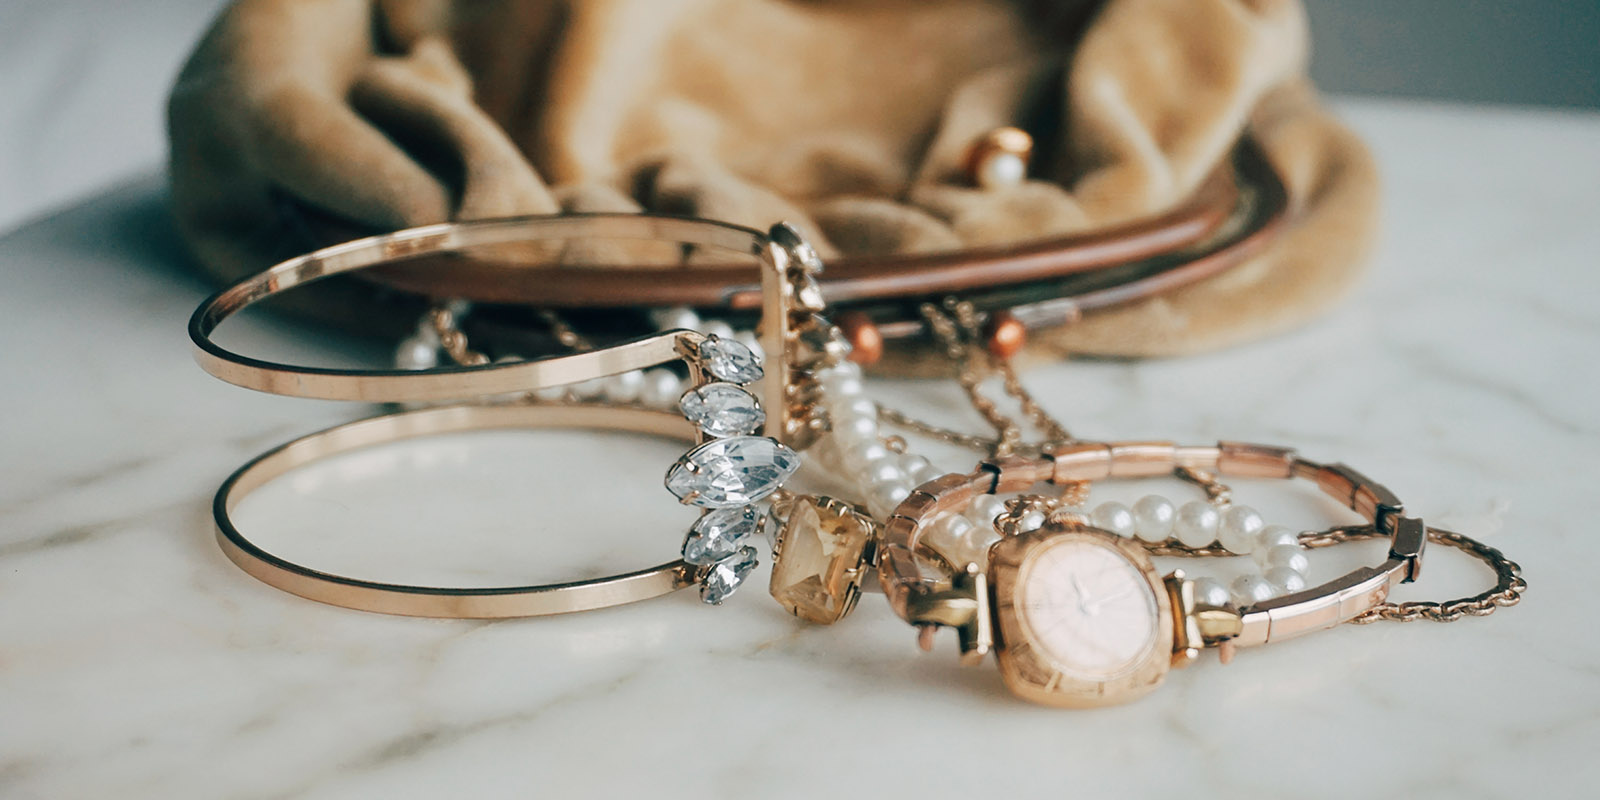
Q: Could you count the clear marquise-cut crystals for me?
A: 5